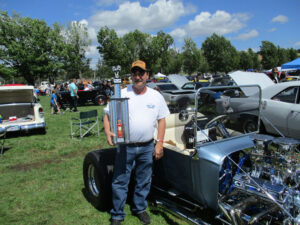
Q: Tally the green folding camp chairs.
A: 1